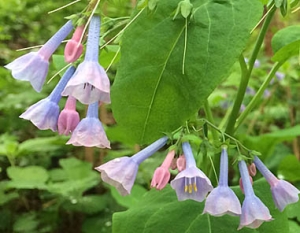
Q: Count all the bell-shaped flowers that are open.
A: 9